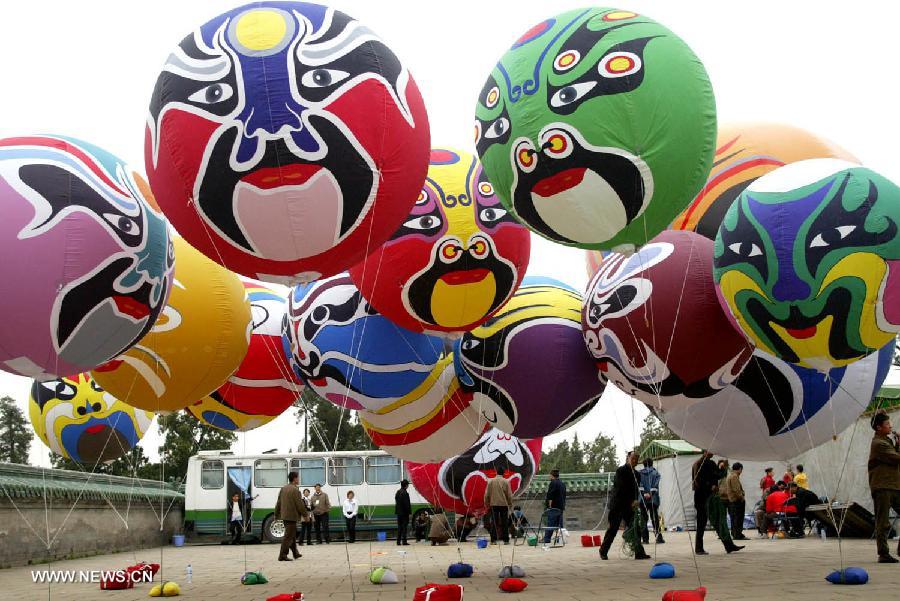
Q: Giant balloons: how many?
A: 15